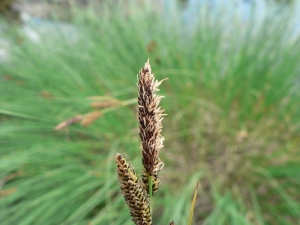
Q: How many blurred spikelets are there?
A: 3